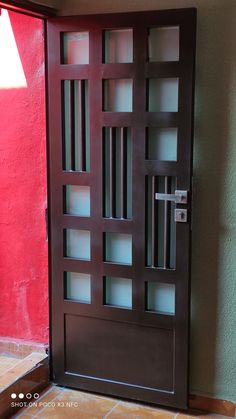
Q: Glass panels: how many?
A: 15